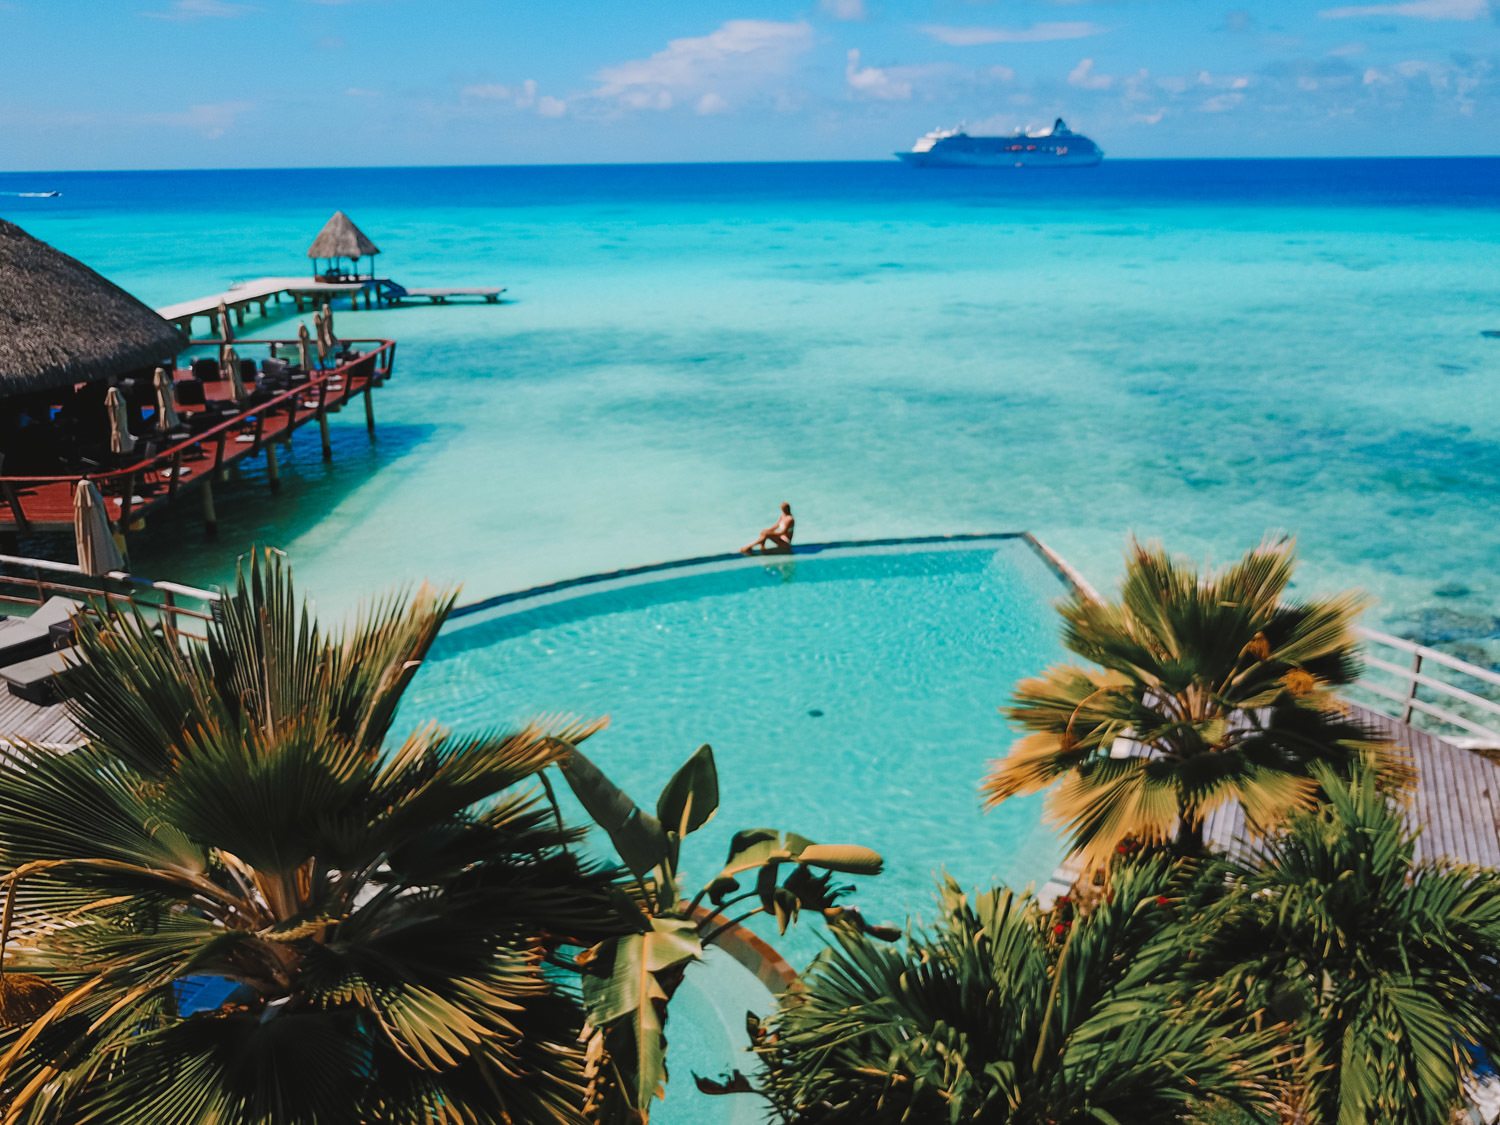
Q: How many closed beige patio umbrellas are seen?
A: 8